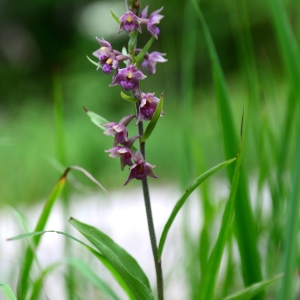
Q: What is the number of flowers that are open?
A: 10